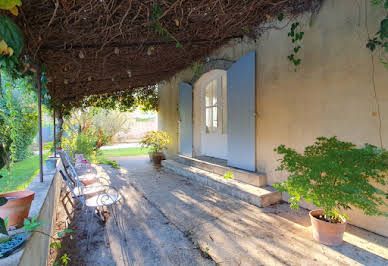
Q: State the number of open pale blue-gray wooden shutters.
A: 2